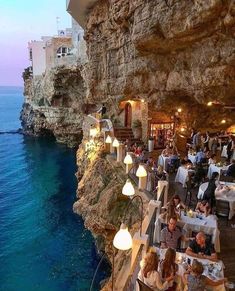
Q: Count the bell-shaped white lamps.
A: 6